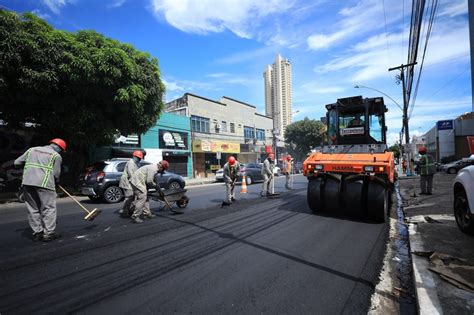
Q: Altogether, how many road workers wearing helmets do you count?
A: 7